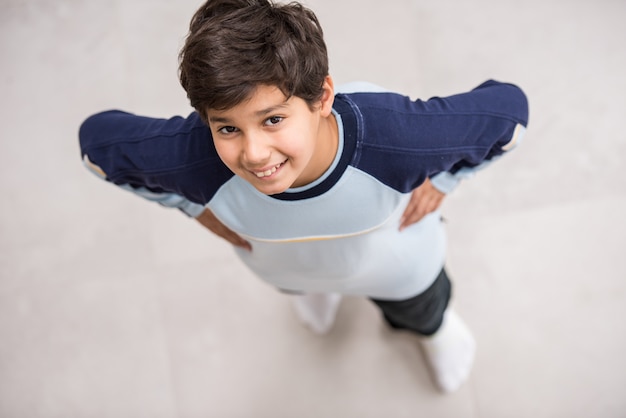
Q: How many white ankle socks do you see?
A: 2